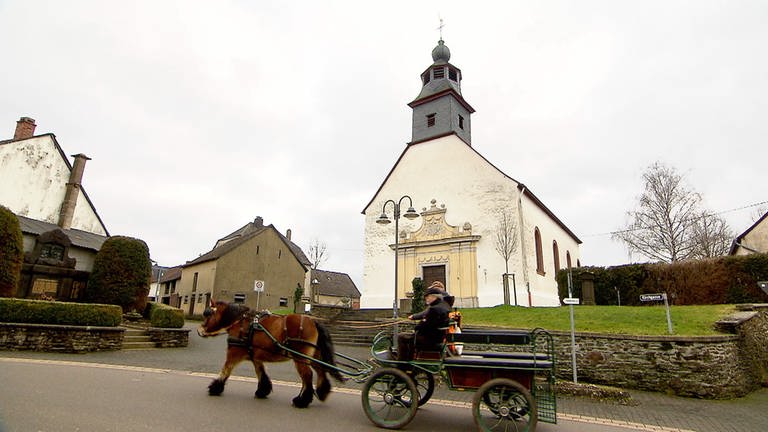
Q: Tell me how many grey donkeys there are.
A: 0